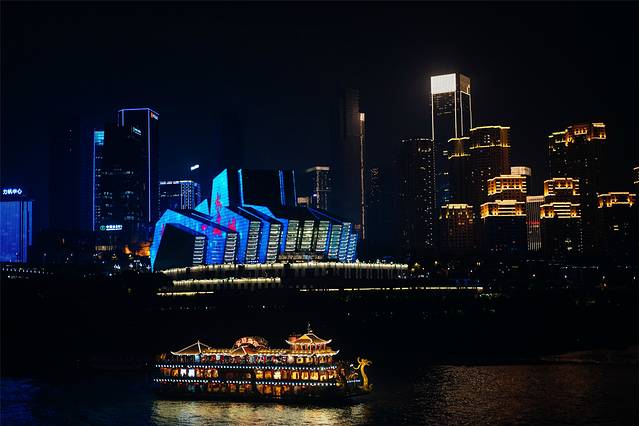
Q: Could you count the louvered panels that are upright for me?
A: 10